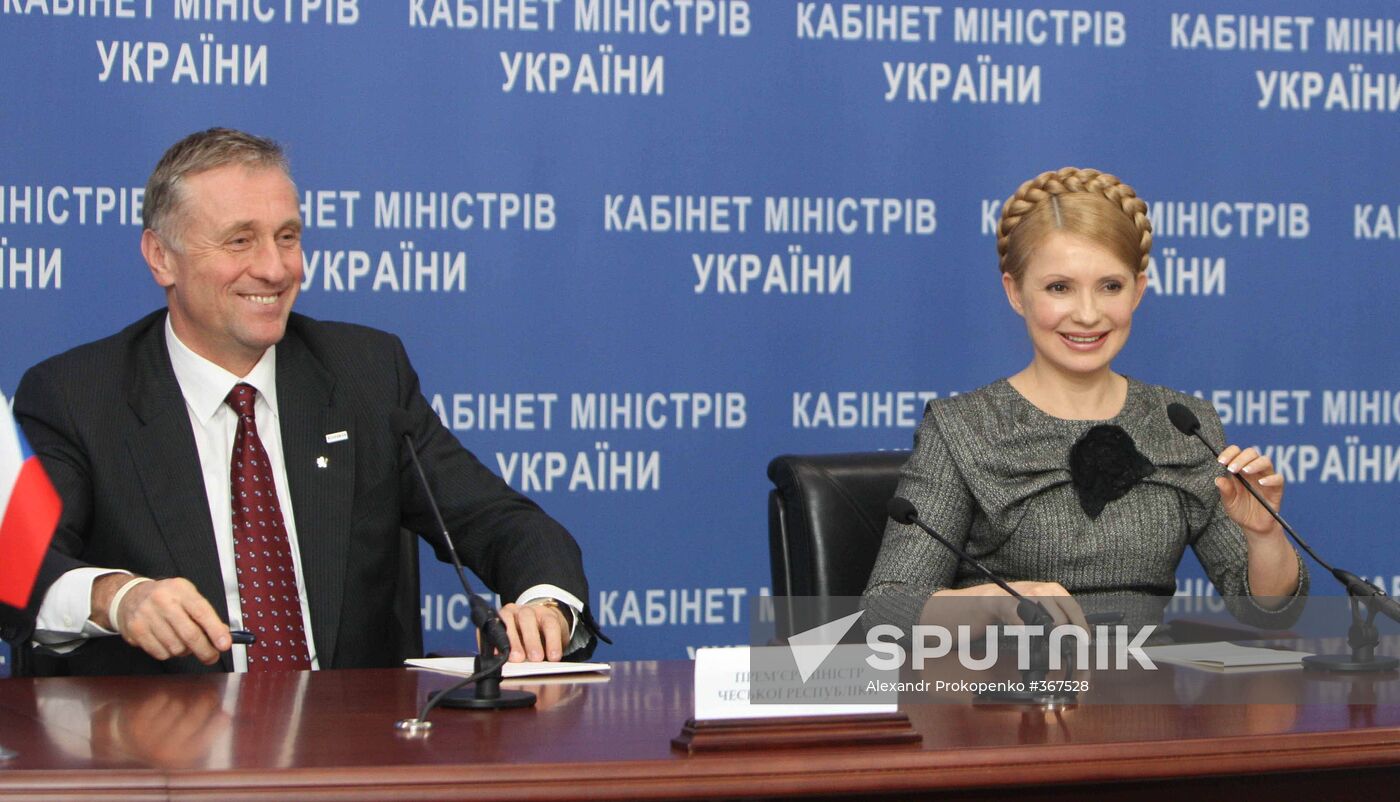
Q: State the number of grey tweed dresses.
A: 1